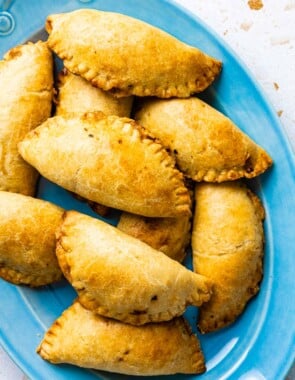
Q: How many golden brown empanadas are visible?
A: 10